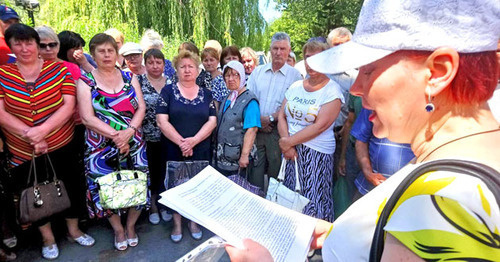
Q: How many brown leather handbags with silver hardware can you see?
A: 1